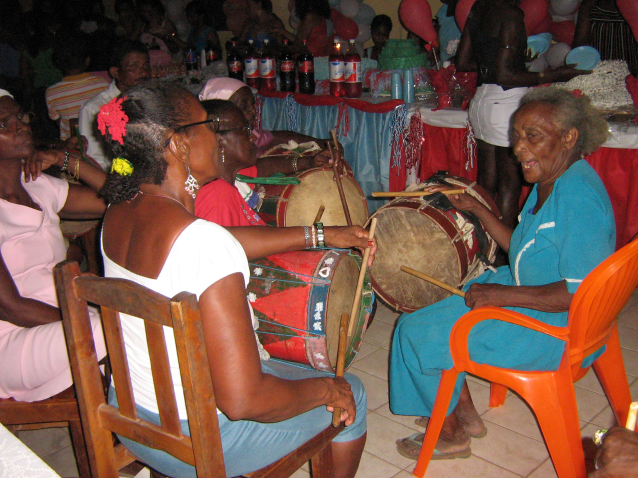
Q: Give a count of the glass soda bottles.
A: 0